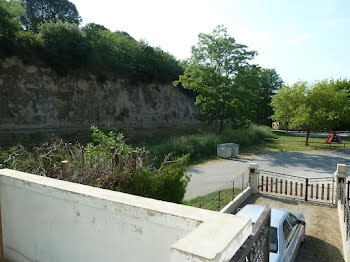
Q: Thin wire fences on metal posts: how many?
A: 1